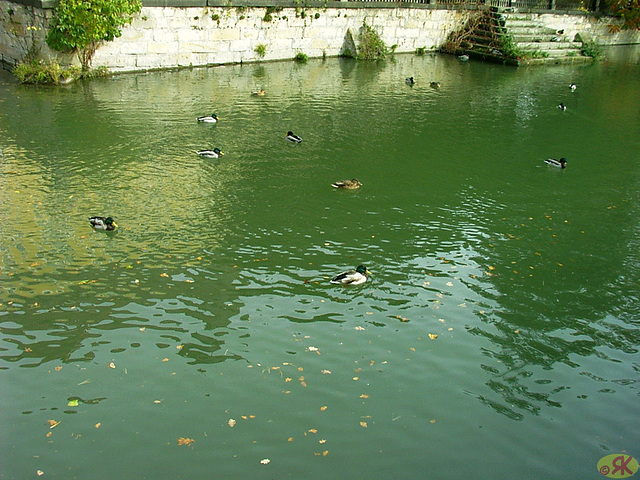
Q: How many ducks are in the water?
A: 13